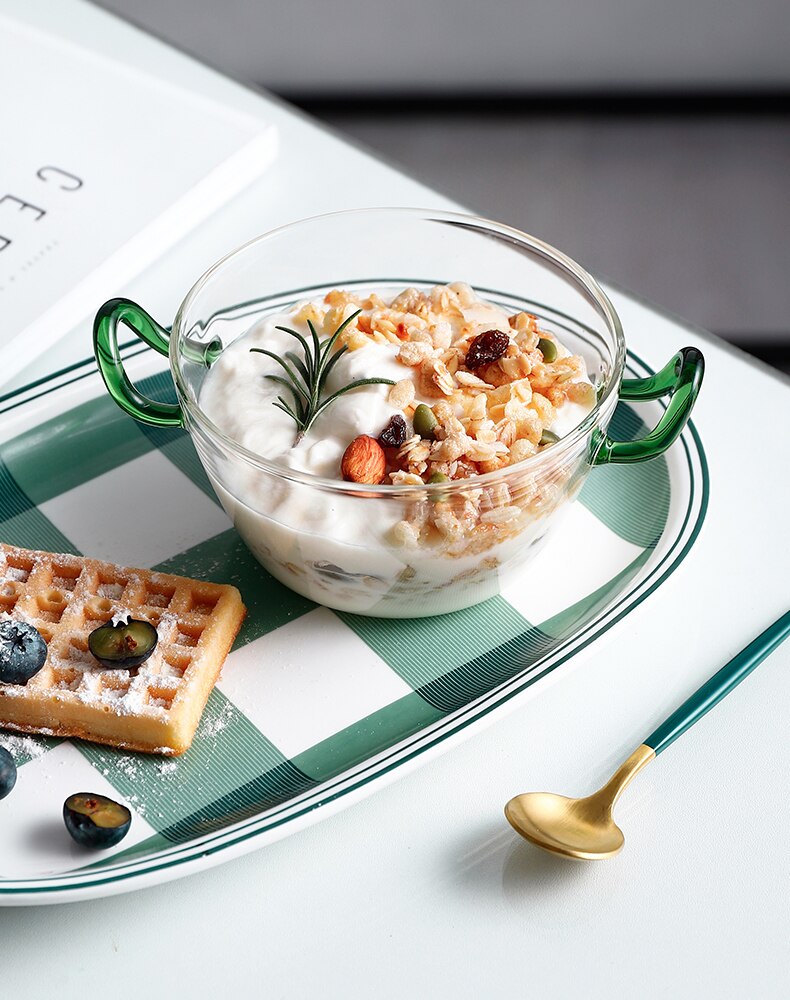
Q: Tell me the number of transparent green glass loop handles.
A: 2